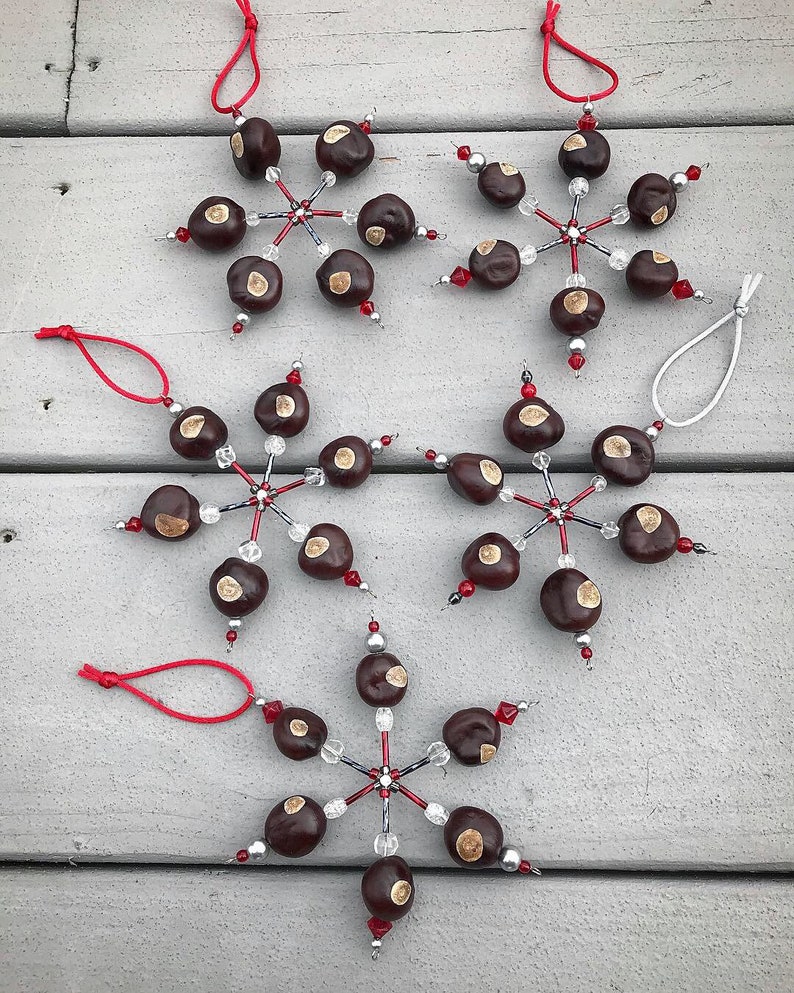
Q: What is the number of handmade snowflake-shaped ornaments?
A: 5